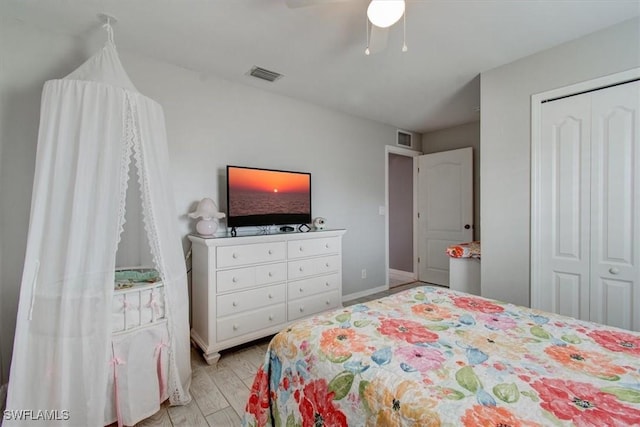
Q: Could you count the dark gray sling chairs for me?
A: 0